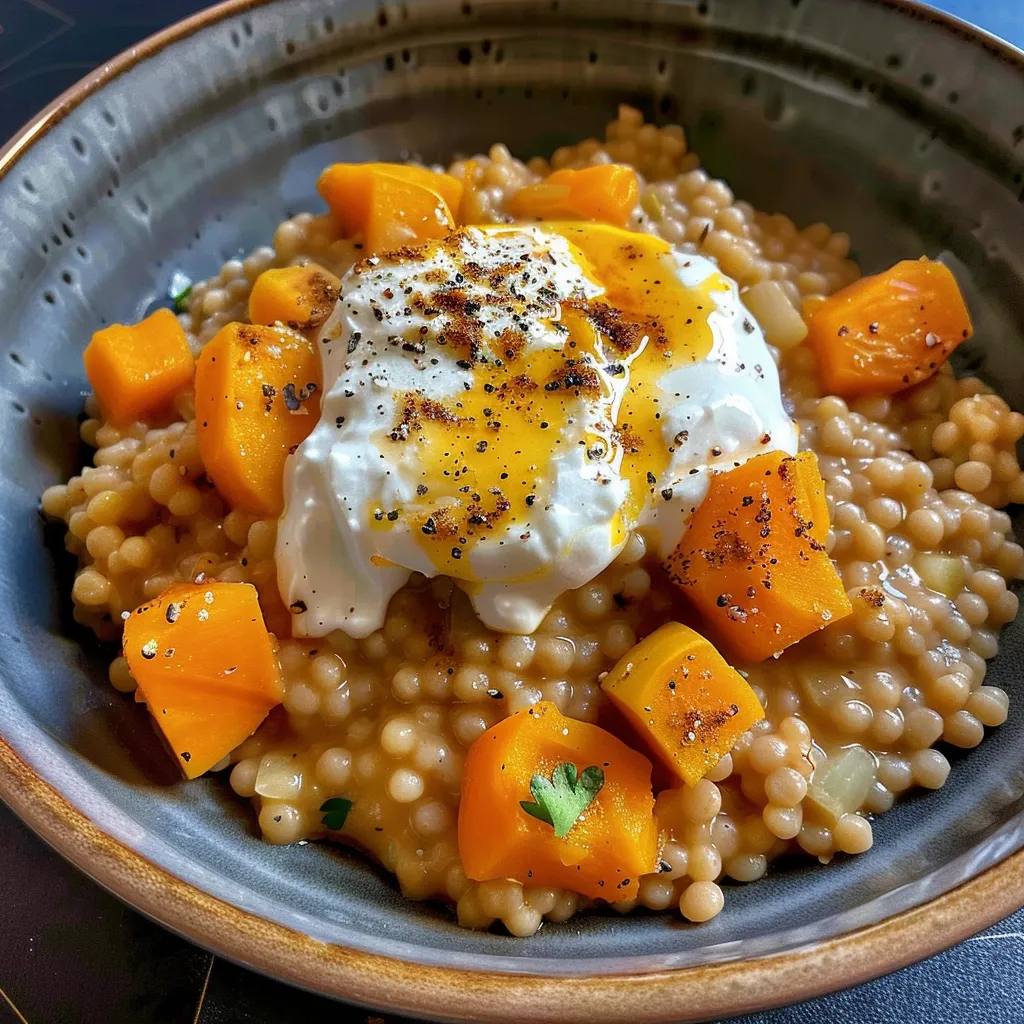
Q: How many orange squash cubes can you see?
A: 10